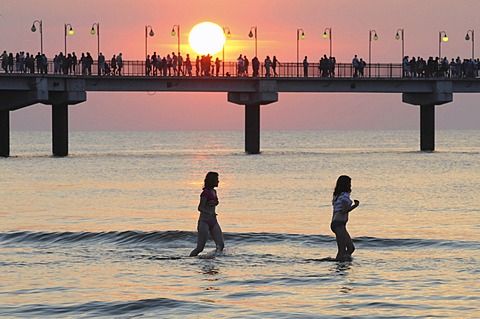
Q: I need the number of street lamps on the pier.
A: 13